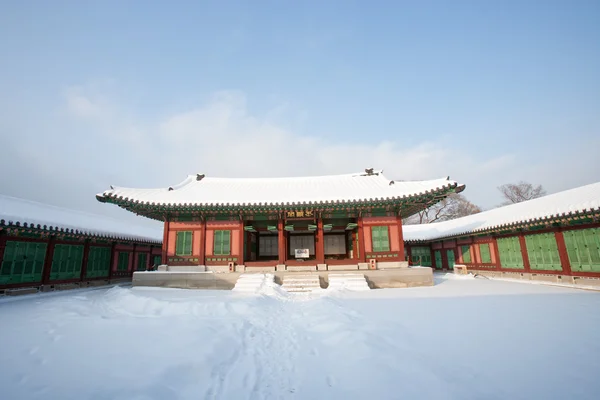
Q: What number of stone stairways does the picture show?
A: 3